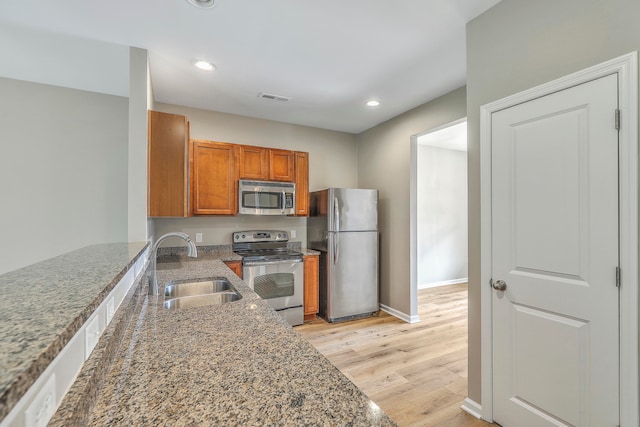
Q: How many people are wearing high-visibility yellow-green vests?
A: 0